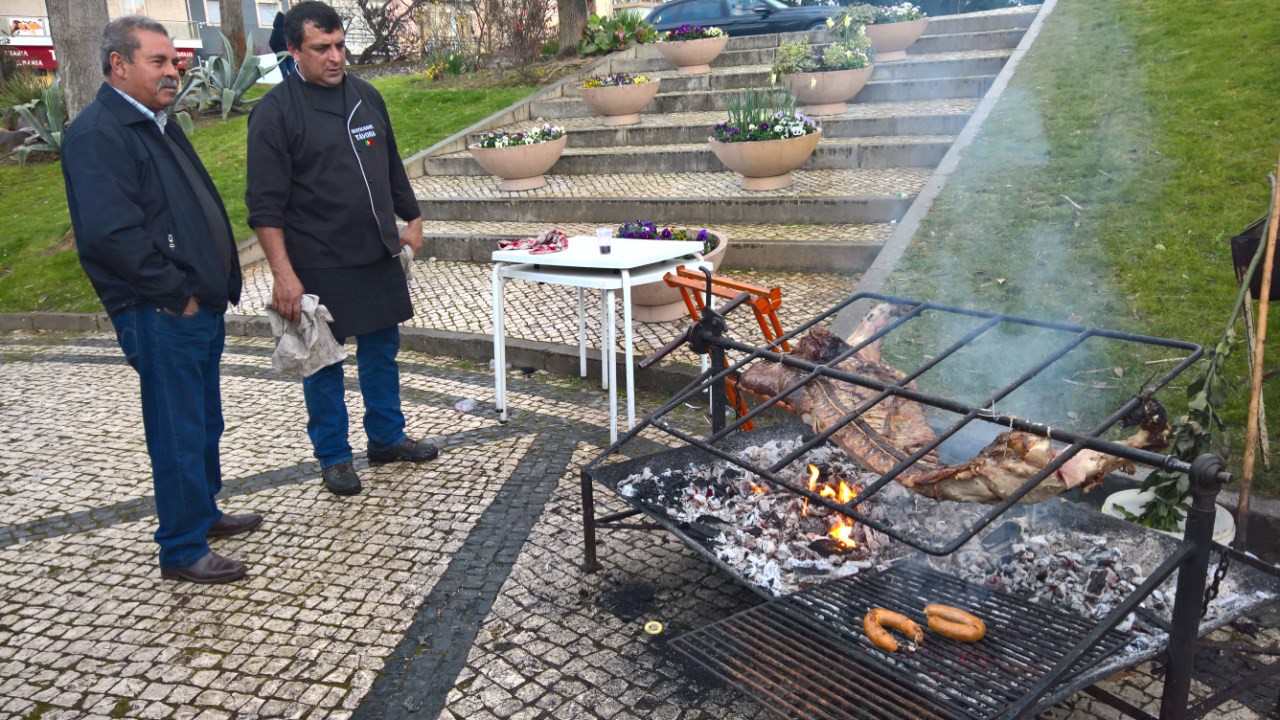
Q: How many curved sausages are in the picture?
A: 2